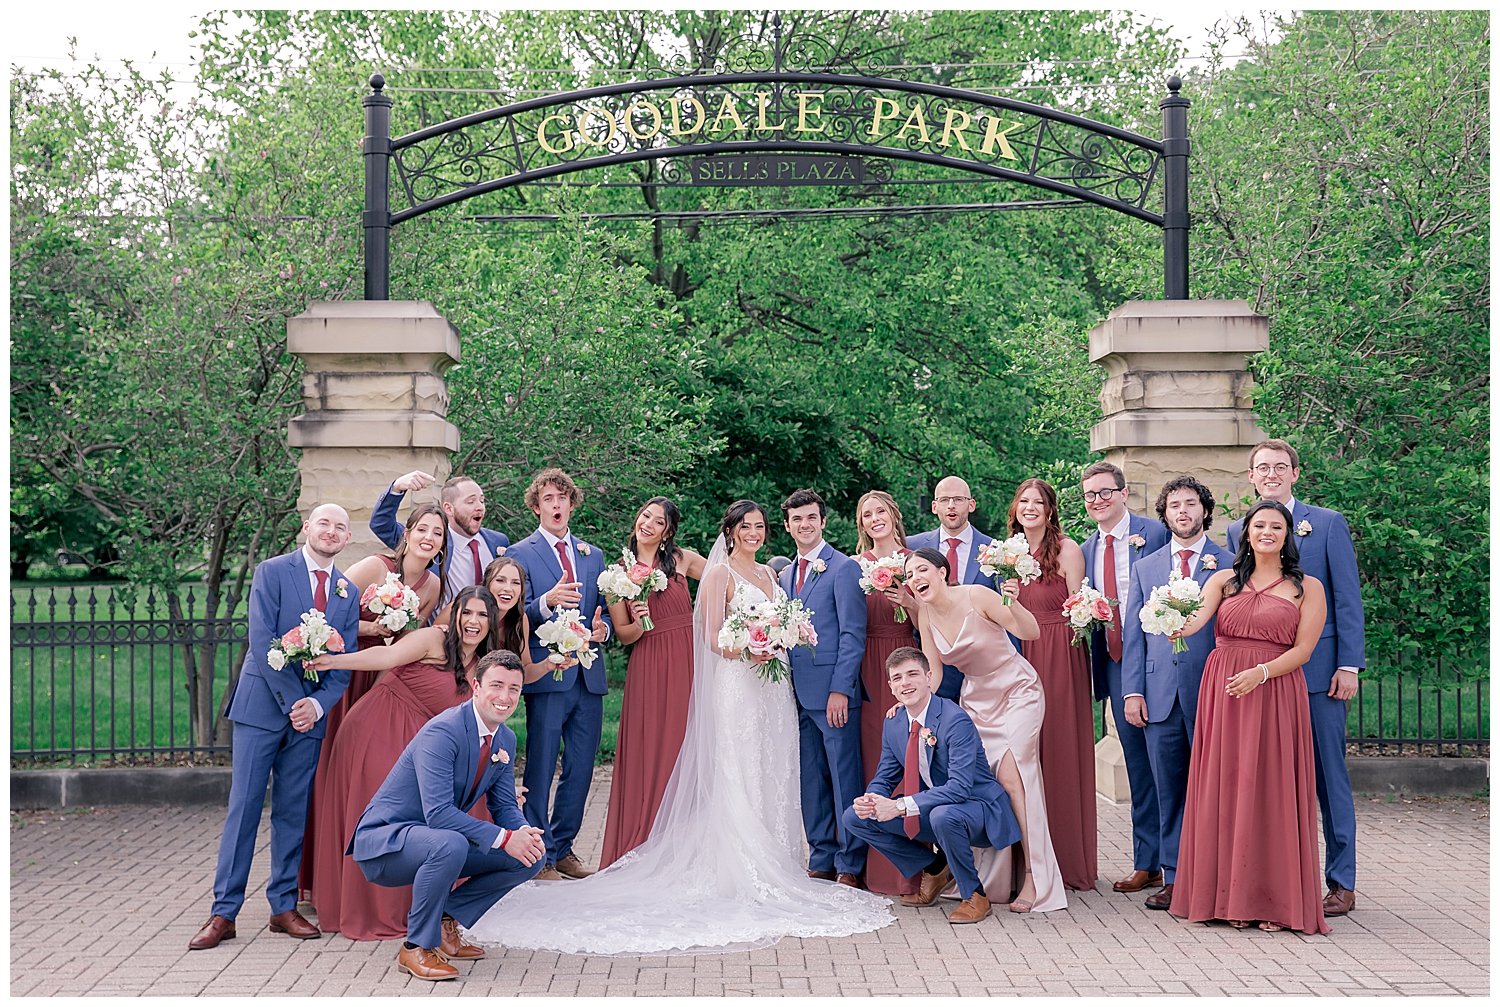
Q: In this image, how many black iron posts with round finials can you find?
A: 2